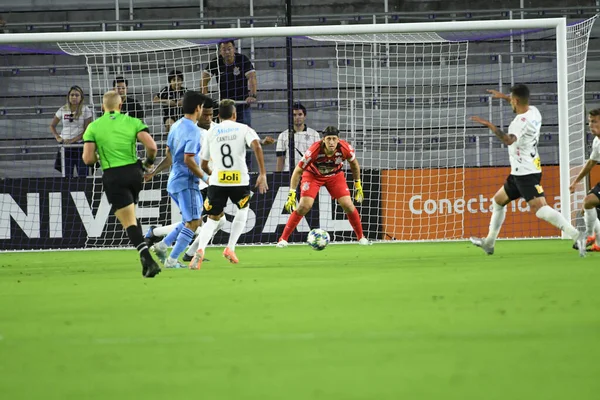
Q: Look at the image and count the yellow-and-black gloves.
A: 2